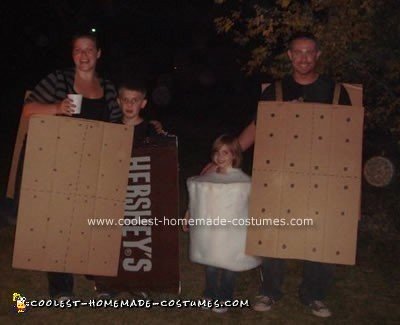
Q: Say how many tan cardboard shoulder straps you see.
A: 2